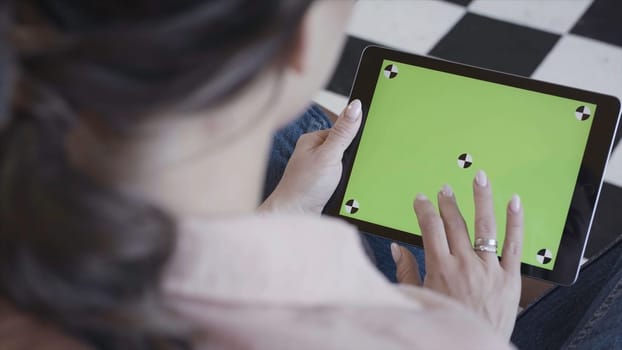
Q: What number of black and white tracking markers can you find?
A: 5